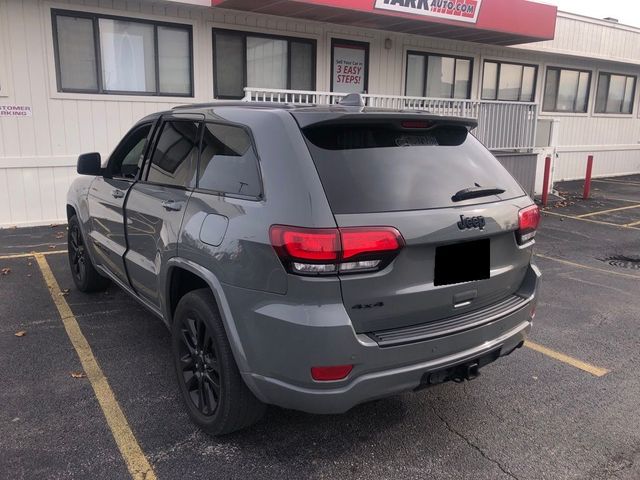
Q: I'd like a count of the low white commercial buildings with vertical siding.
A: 1